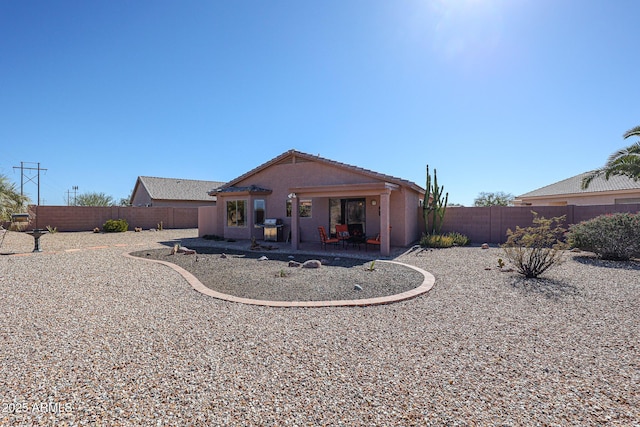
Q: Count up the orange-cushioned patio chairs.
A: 3